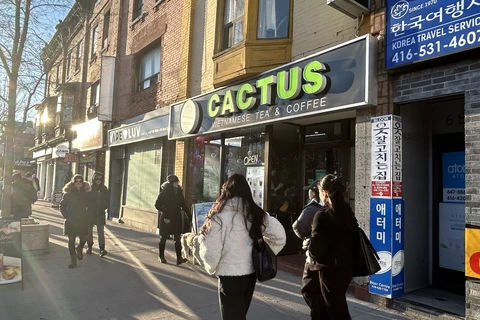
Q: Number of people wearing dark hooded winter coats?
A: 3